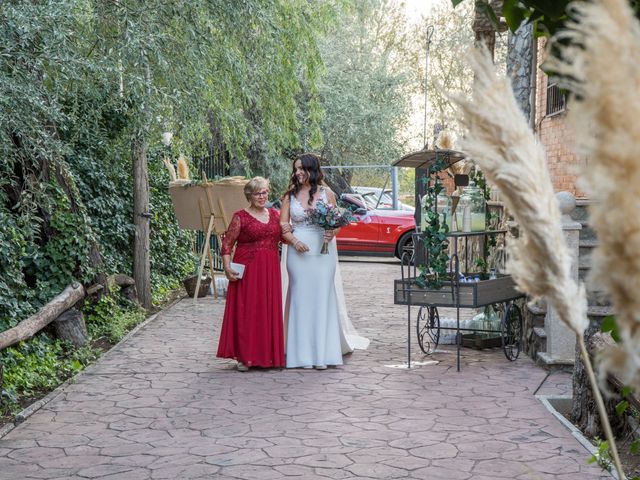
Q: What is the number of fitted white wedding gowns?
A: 1